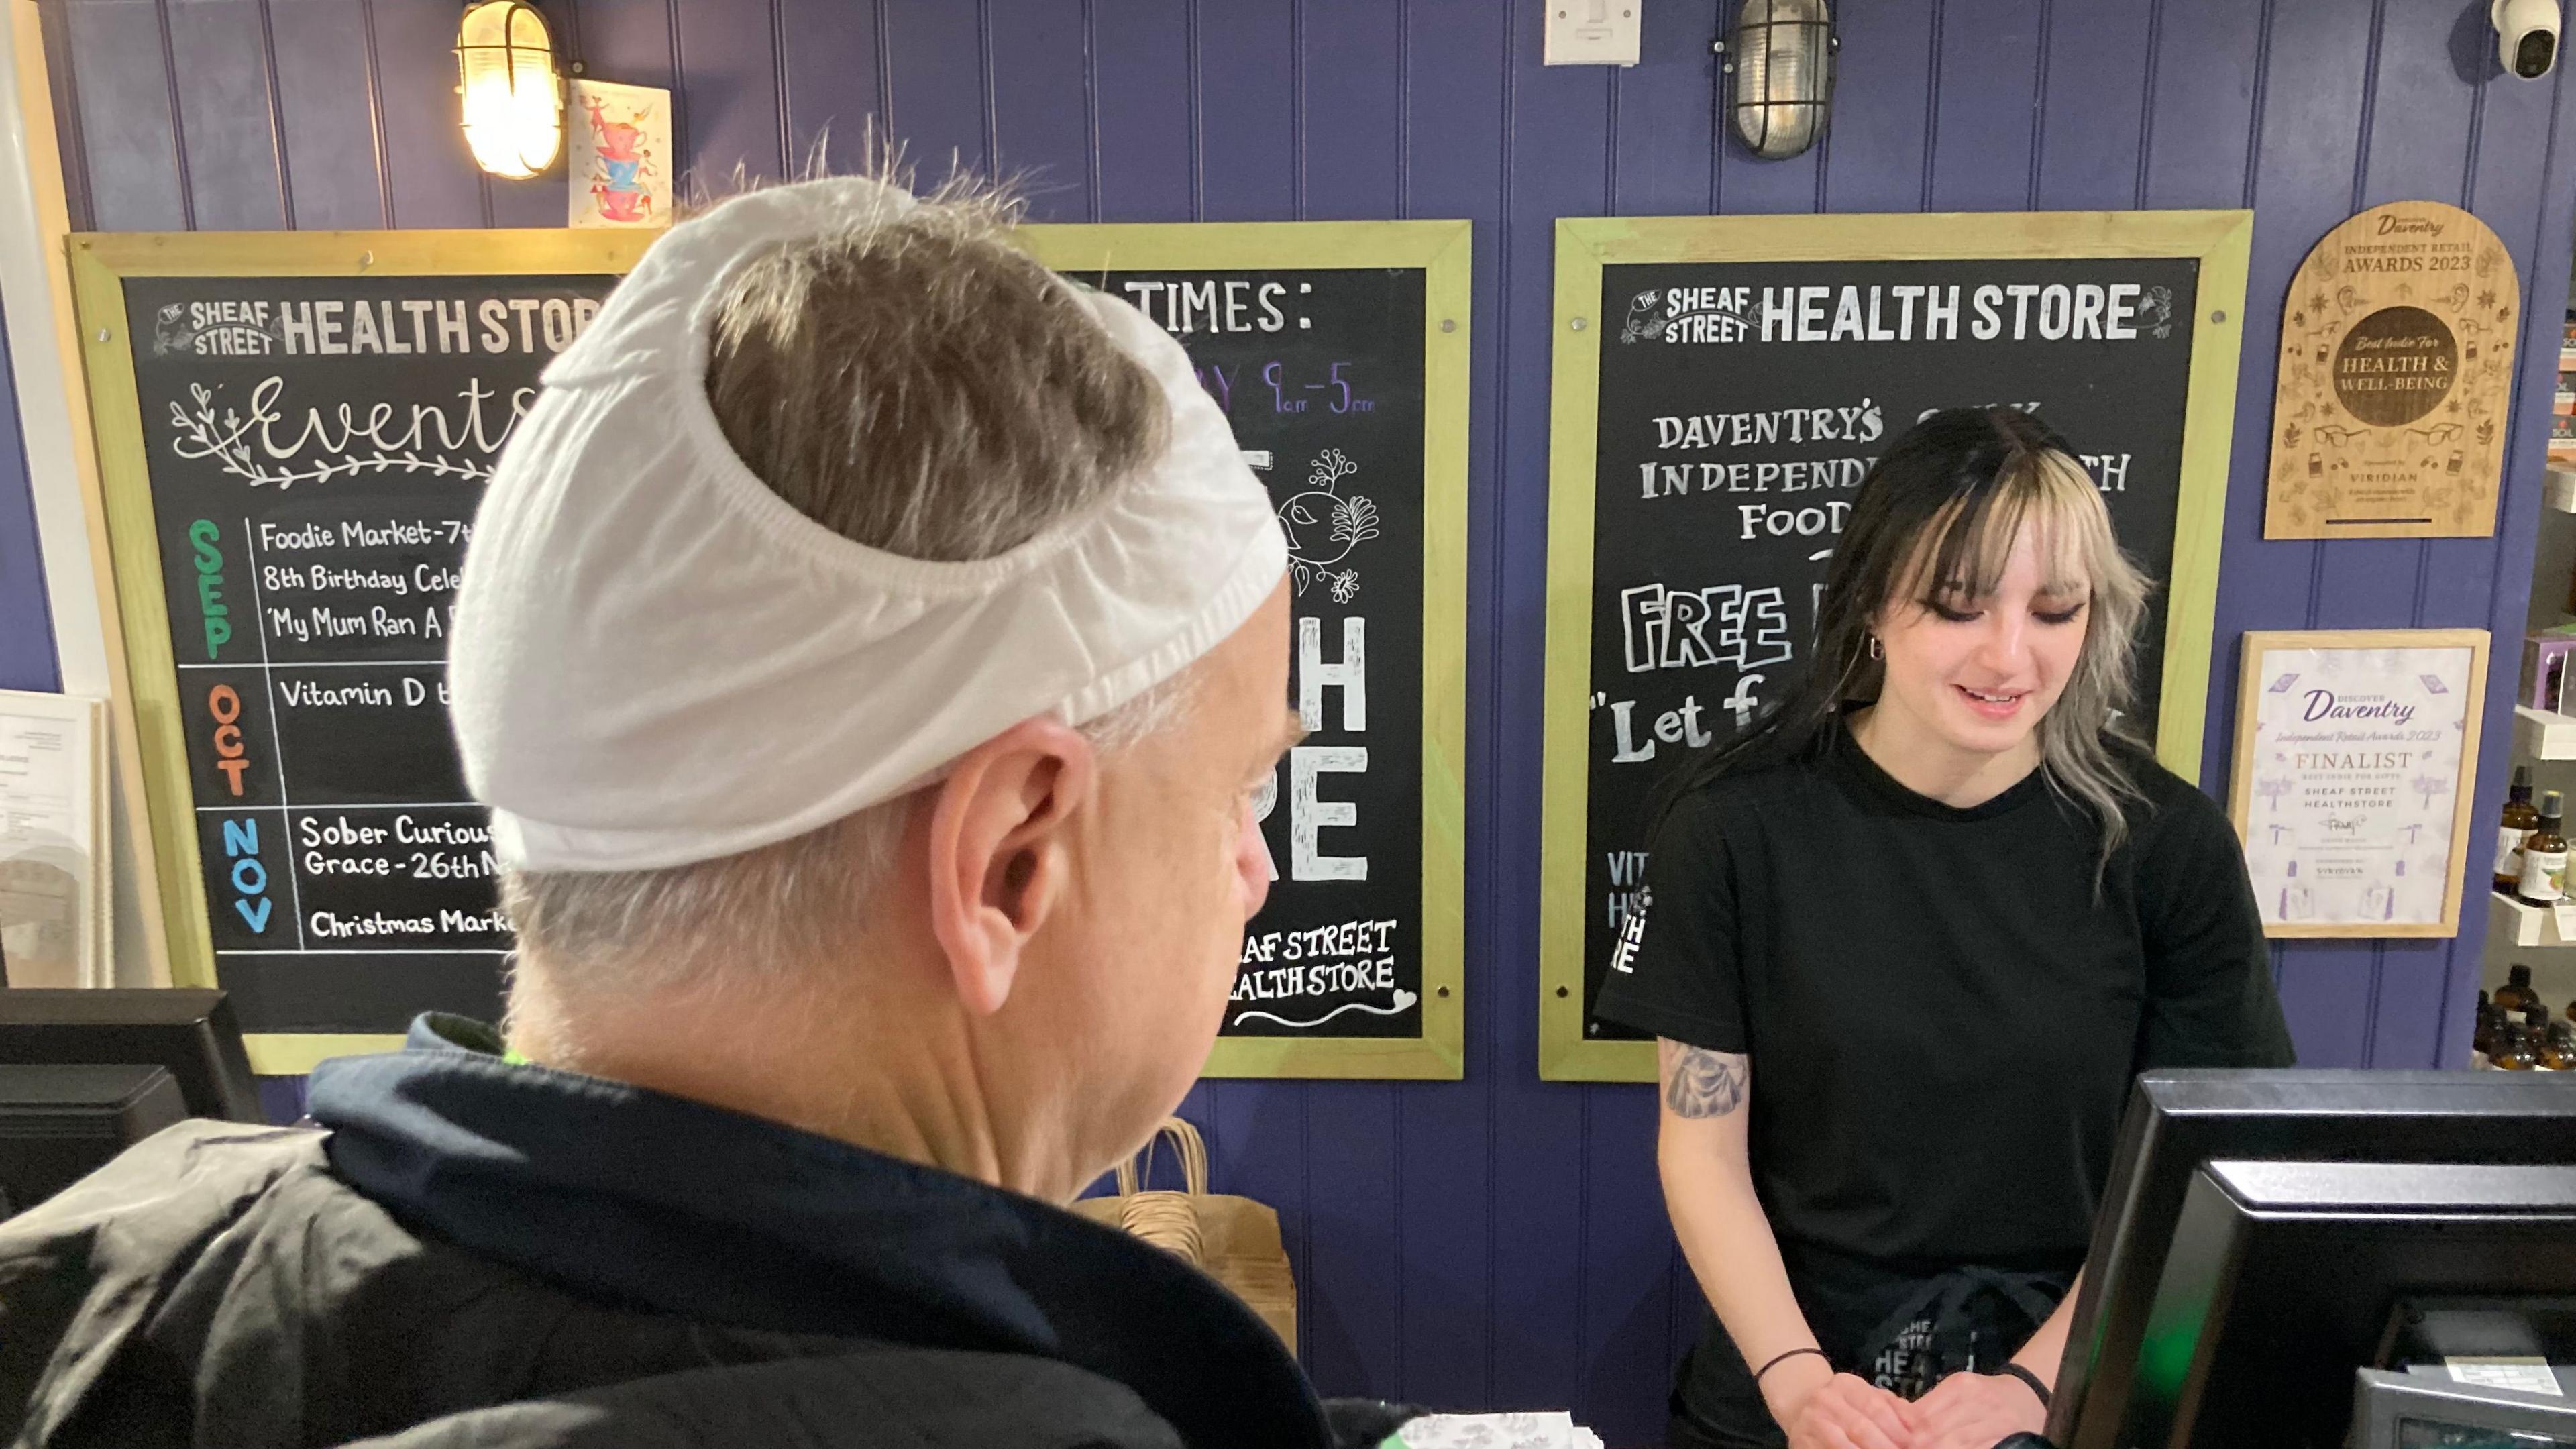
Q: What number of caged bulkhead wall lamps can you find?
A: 2